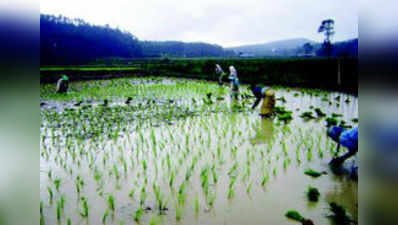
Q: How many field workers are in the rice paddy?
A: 5